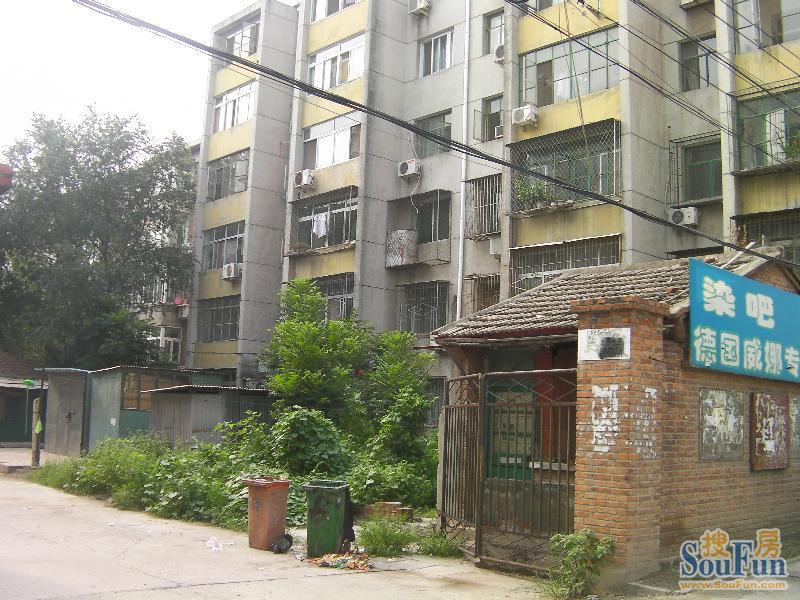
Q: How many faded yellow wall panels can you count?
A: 14